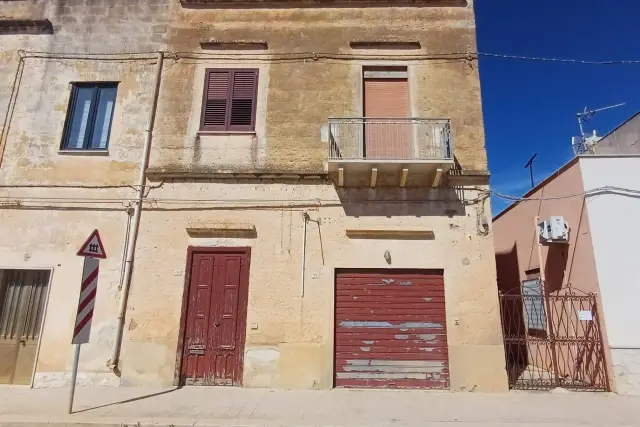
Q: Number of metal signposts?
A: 1